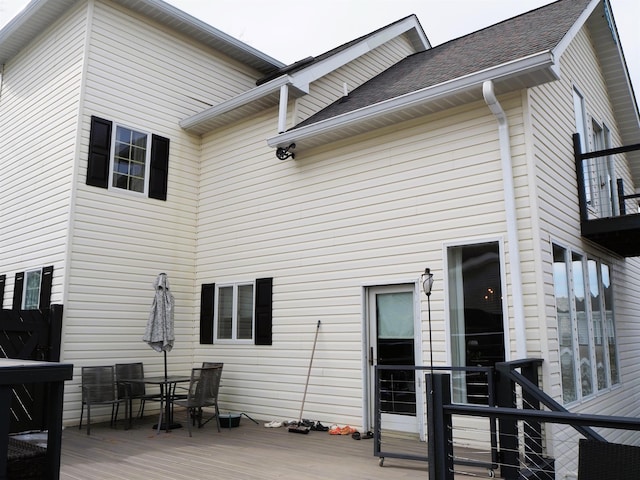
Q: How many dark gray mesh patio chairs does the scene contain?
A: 4